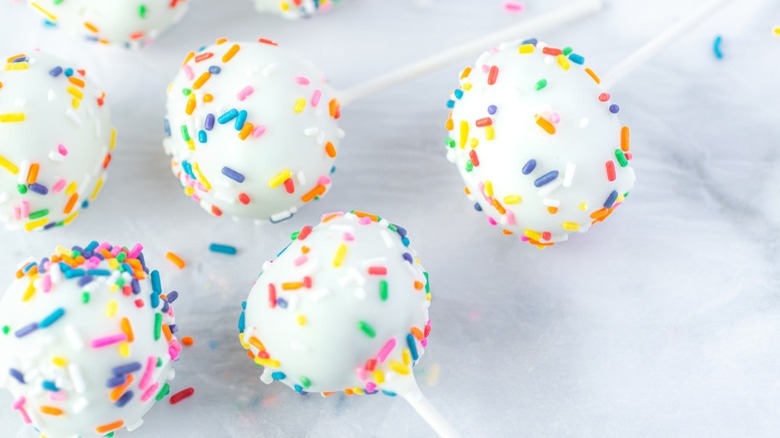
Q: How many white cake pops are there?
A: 7